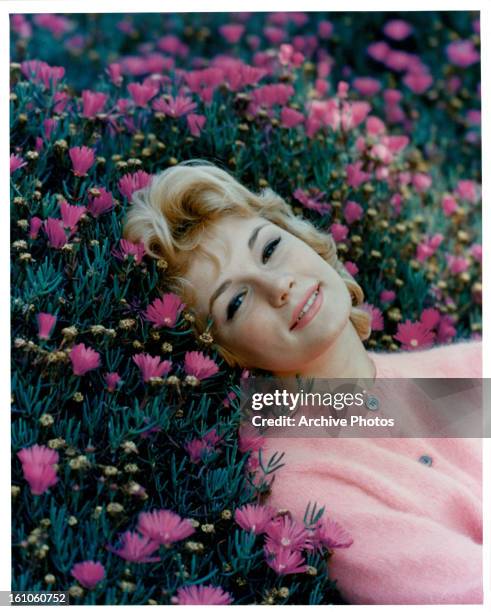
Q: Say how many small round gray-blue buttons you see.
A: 2